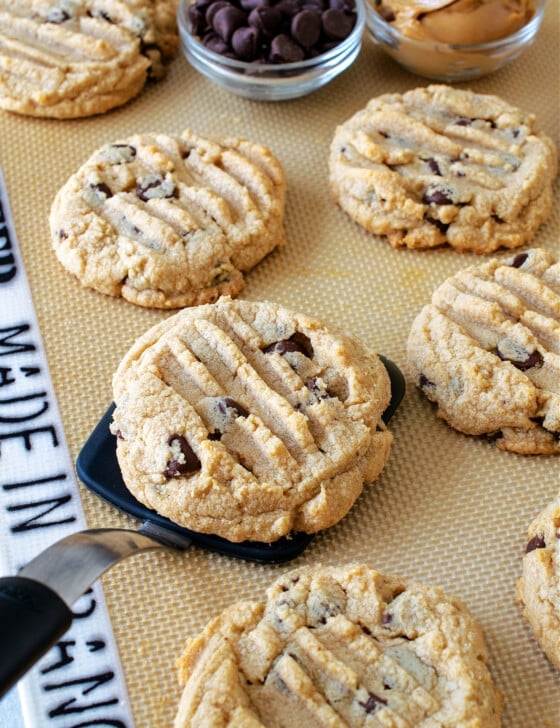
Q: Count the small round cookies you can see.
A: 7